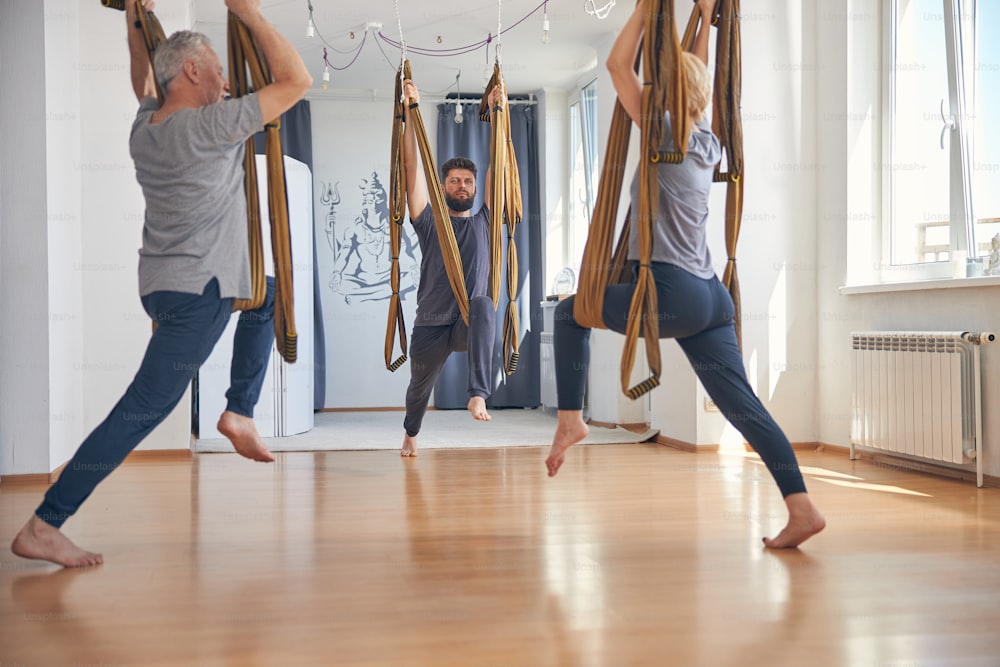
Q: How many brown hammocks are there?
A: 3